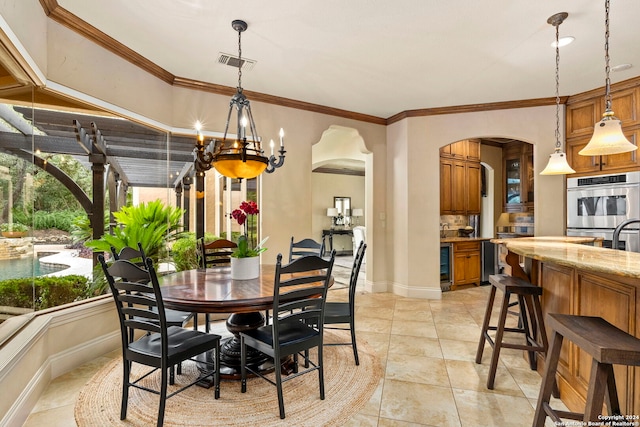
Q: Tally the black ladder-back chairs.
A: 6